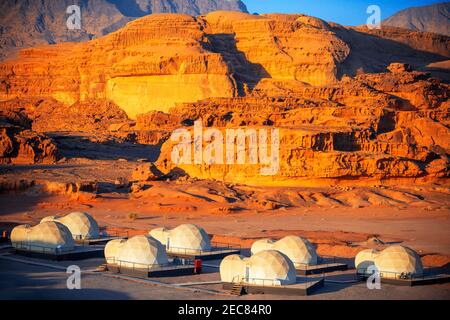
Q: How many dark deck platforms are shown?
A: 7